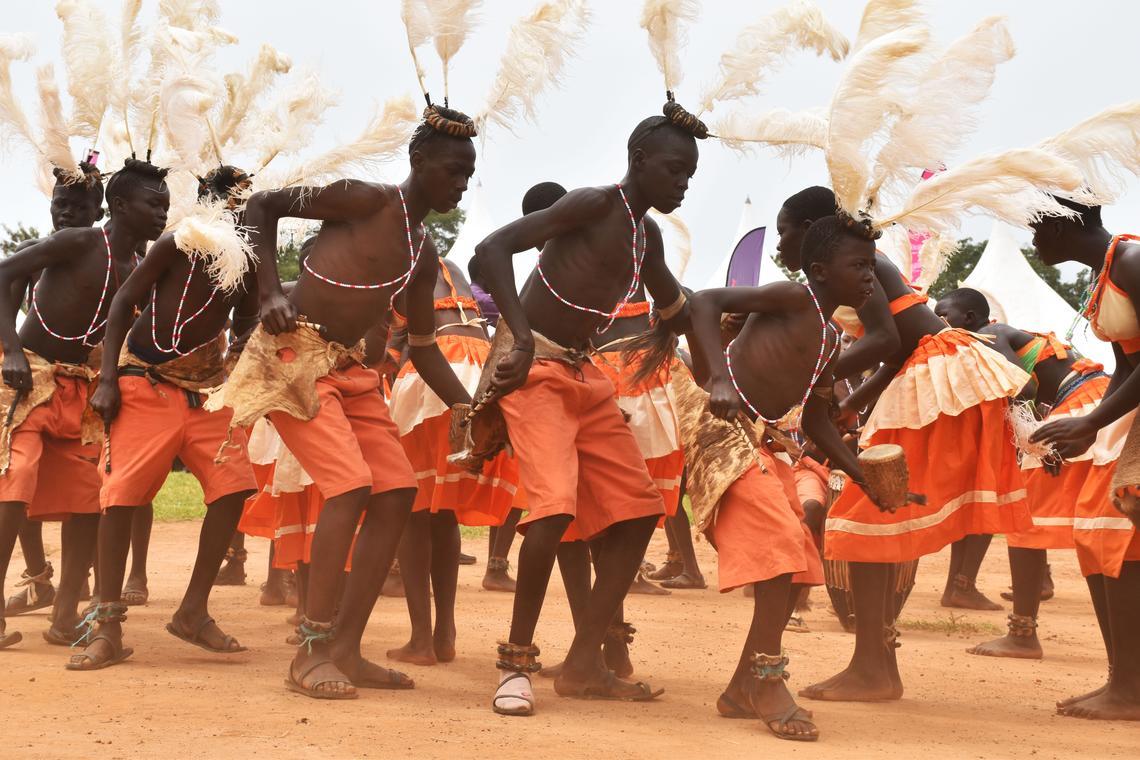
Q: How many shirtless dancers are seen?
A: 6